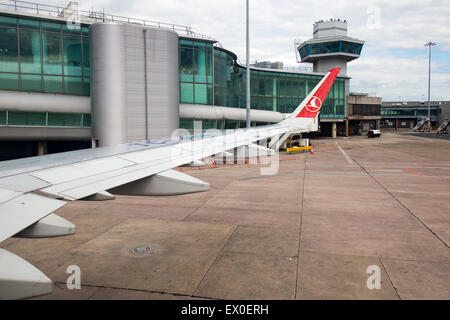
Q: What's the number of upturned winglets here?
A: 1